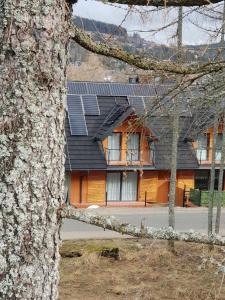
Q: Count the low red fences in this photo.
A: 0